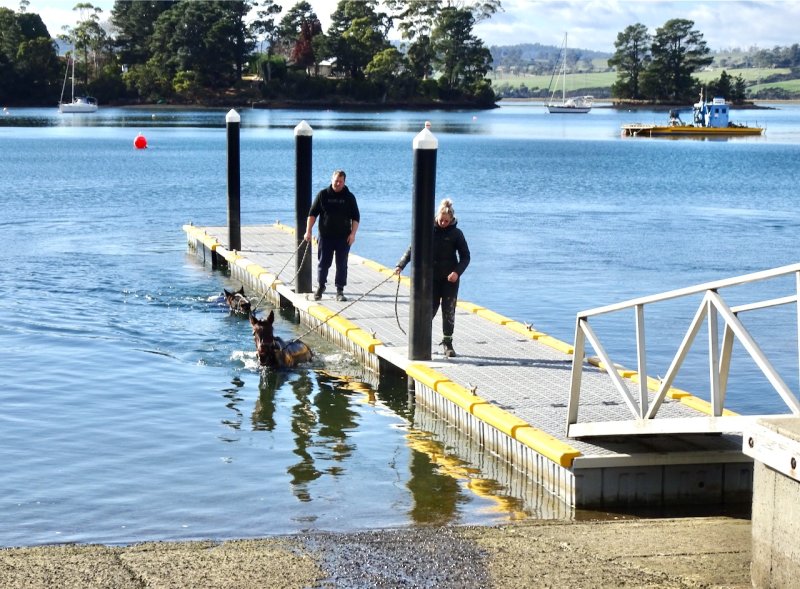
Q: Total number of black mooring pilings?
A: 3